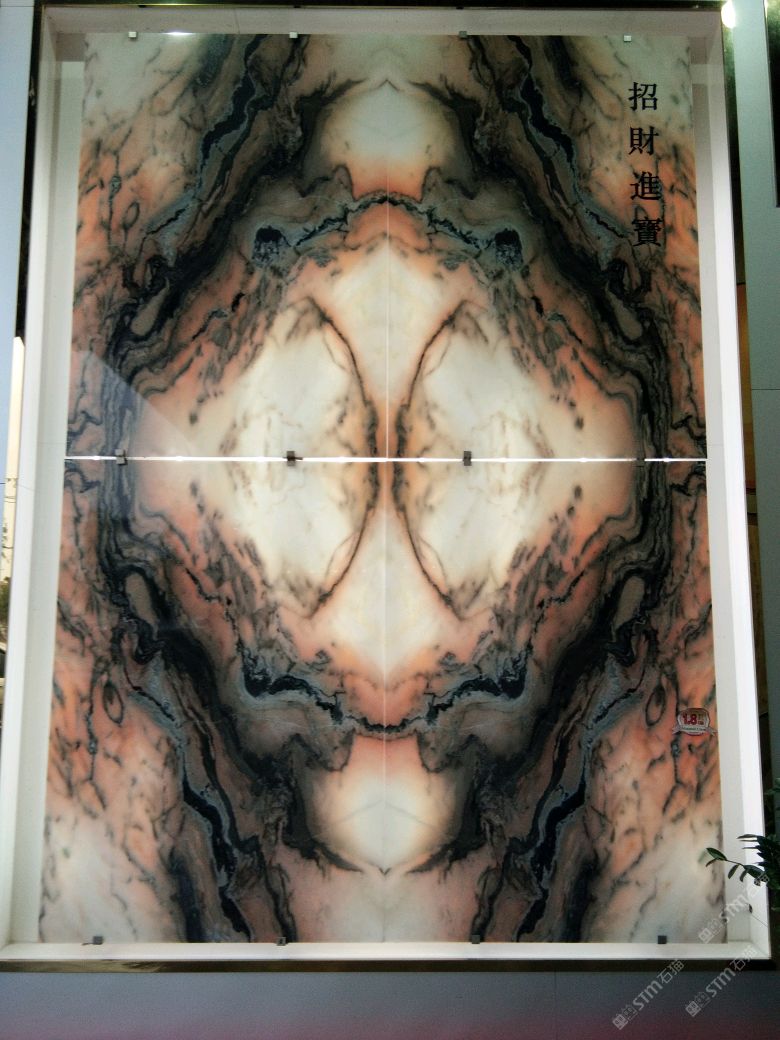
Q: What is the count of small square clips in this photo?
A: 12